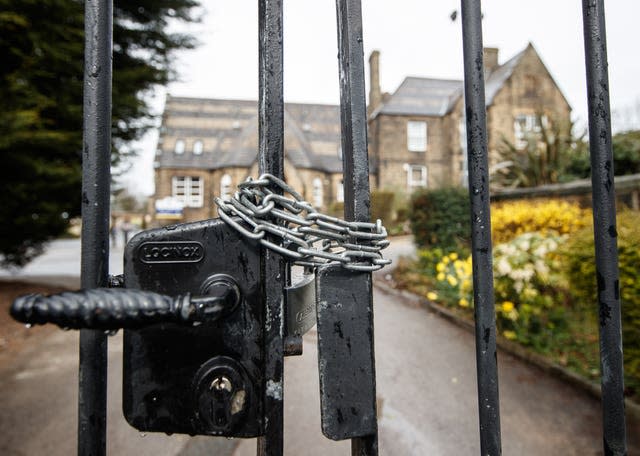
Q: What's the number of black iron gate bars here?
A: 5